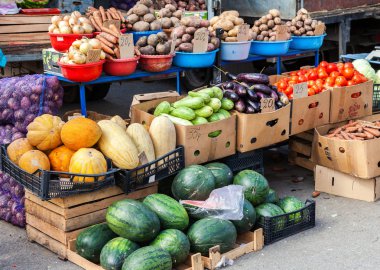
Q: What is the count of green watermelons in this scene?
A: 14